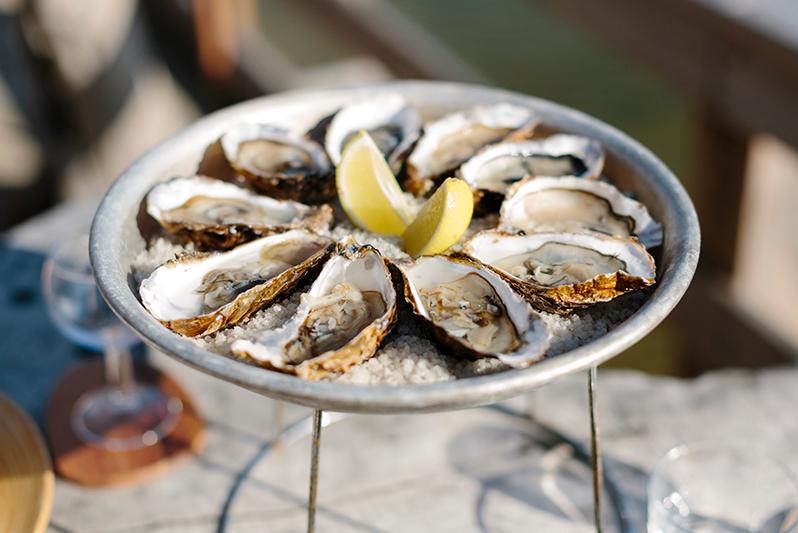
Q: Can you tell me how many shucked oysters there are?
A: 10